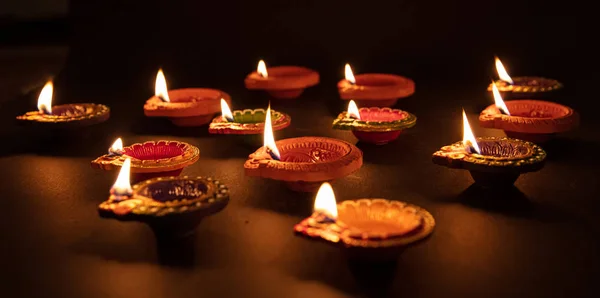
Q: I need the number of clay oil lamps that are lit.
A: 13